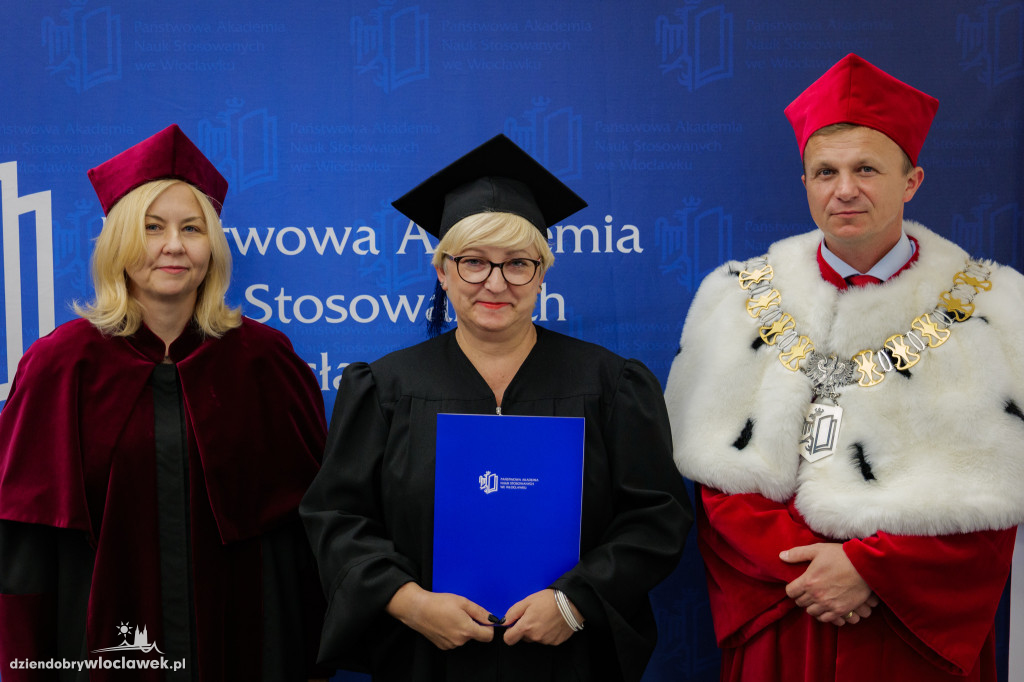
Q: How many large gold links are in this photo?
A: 9